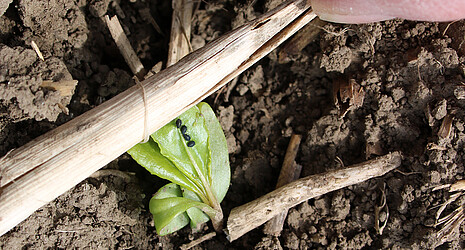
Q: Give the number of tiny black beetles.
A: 4